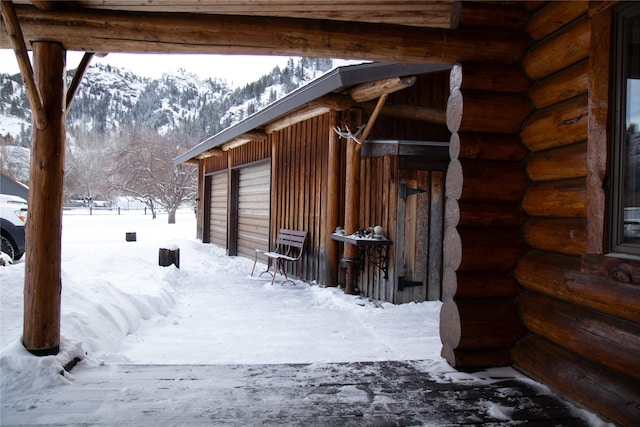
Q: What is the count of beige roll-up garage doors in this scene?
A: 2